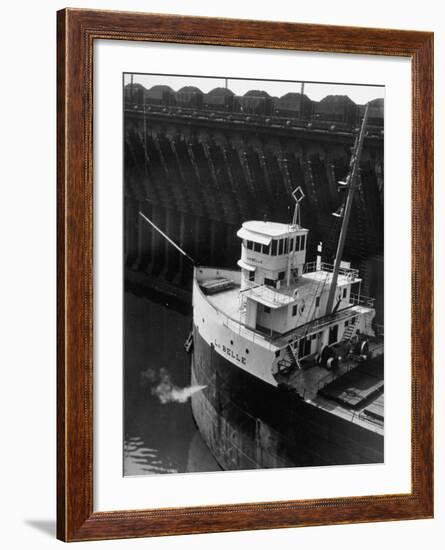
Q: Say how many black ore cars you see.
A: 8